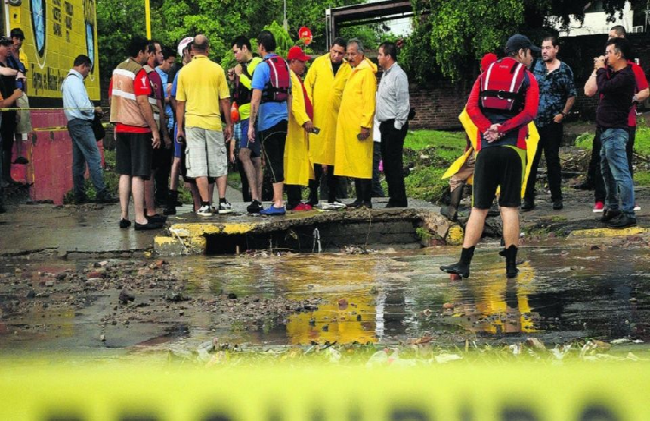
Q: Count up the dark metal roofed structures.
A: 1